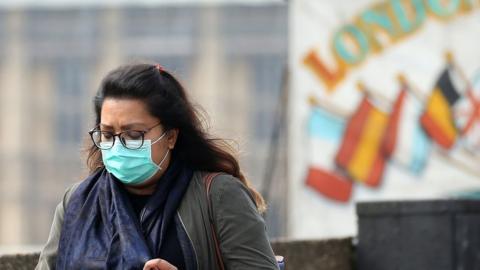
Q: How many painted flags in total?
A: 5